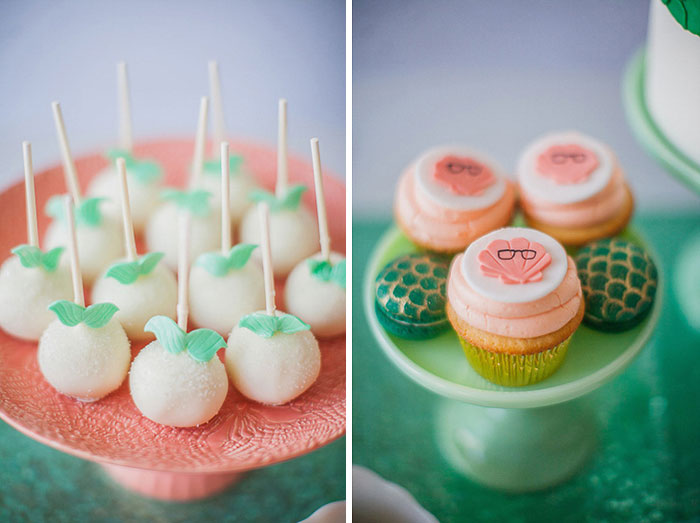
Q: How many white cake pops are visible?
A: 12